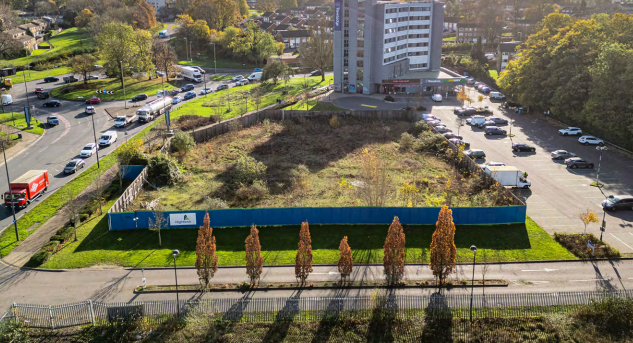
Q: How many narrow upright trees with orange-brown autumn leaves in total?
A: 6